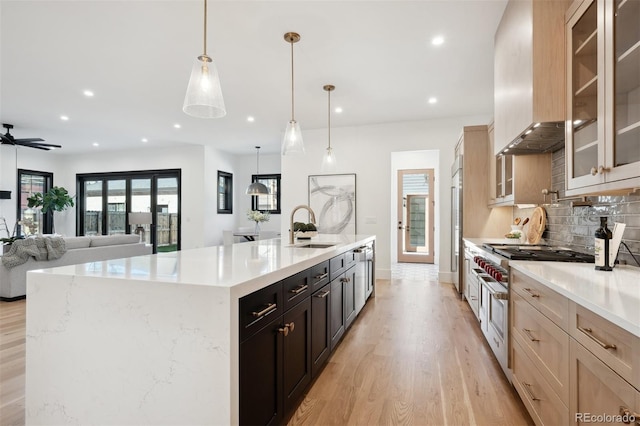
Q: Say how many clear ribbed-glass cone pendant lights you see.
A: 3